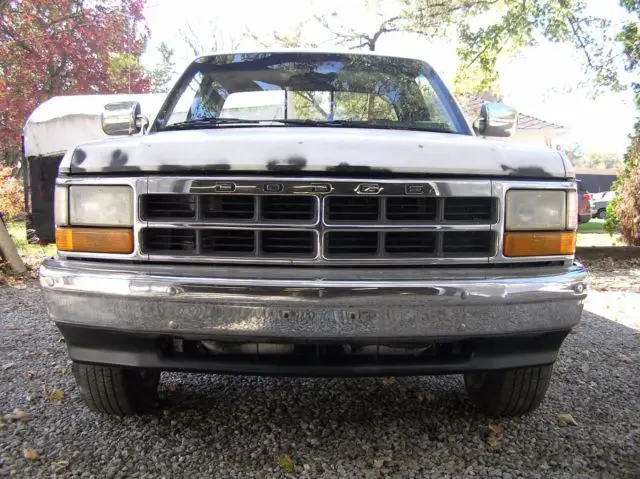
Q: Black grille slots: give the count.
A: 12